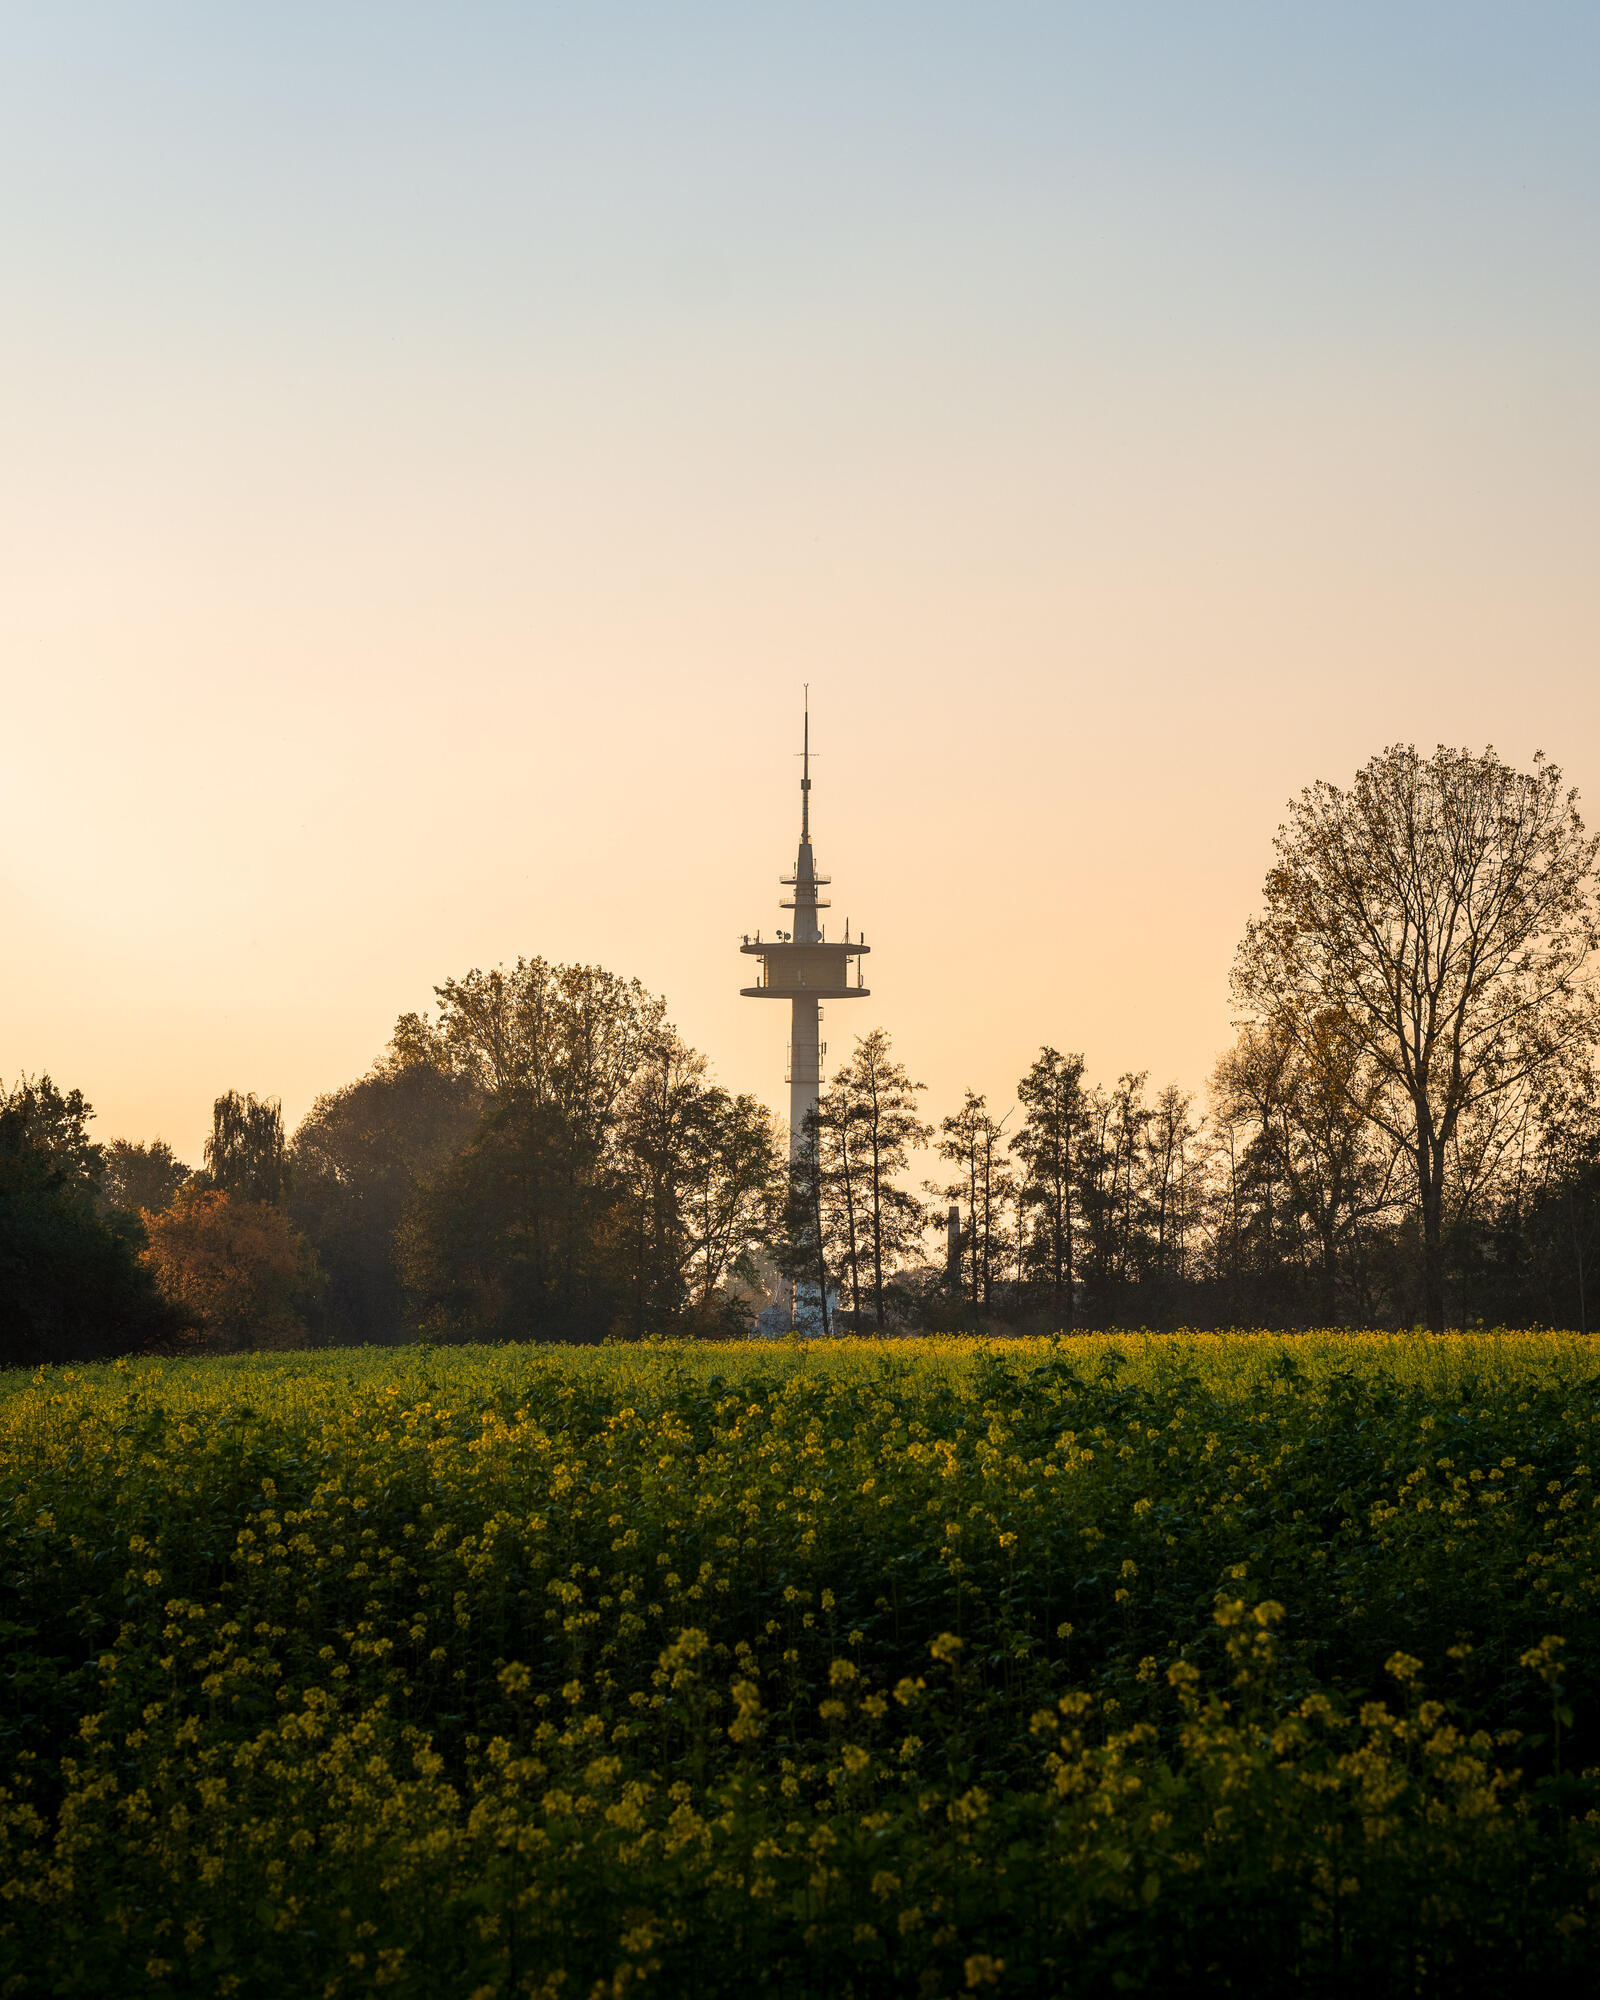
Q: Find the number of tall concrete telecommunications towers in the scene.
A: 1